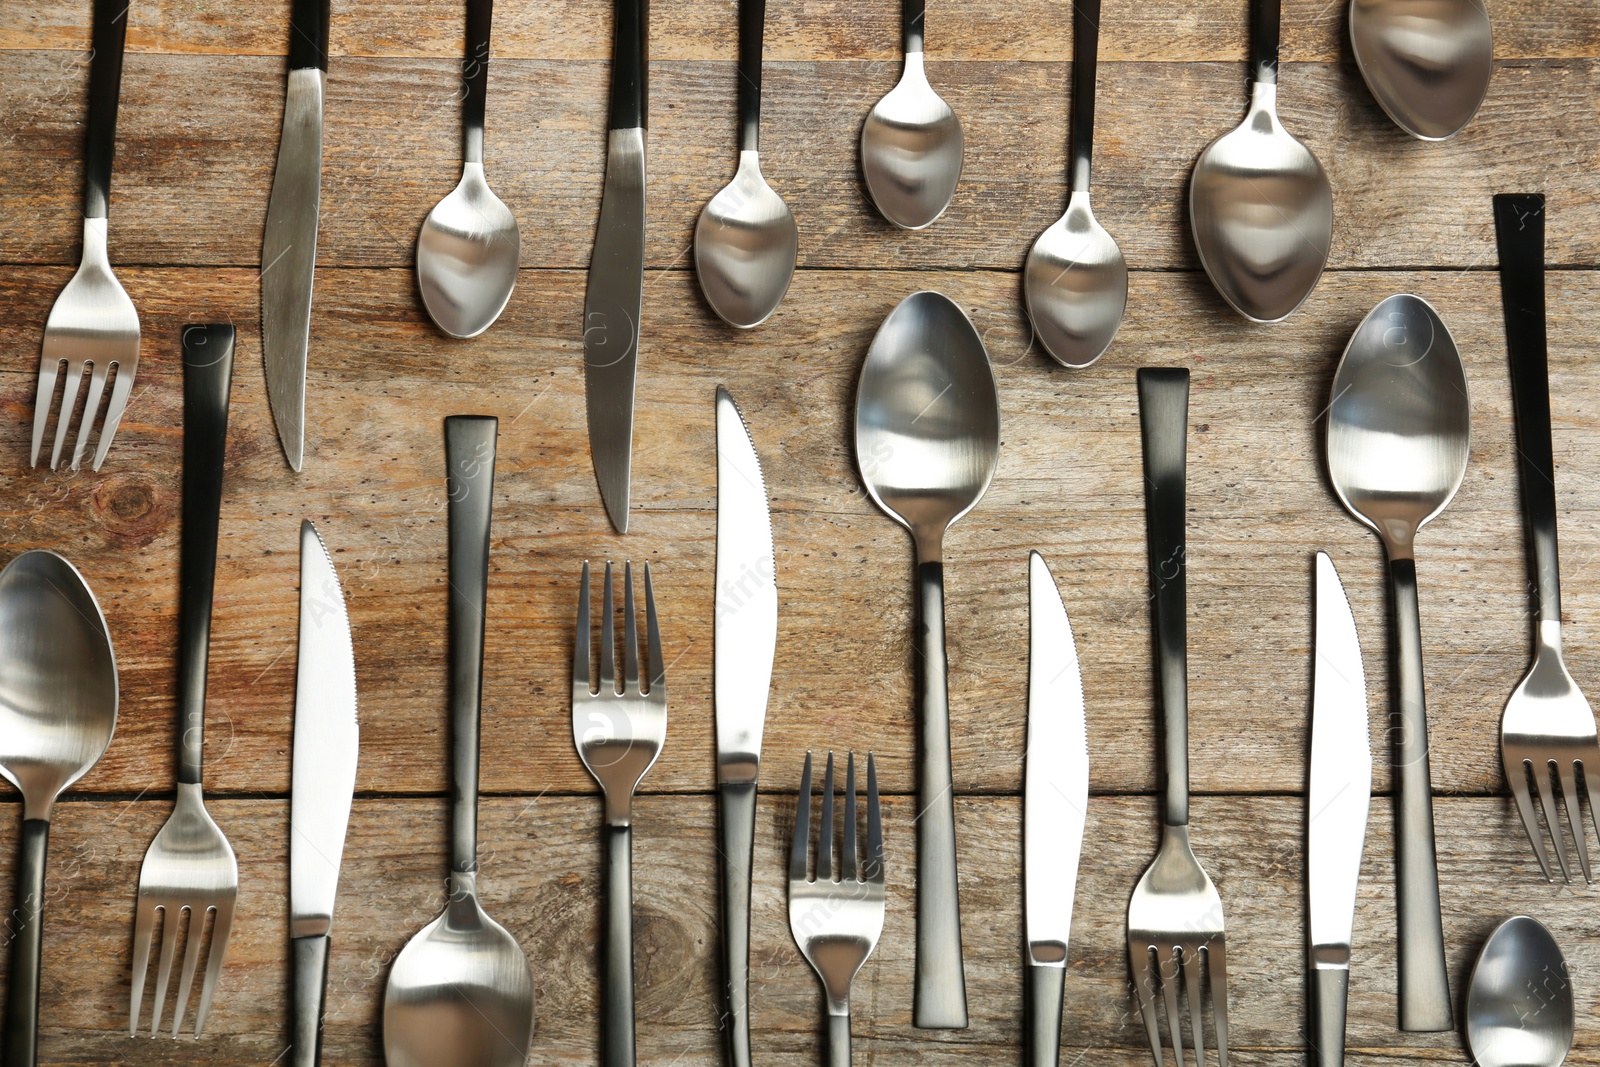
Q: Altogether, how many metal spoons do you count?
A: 11